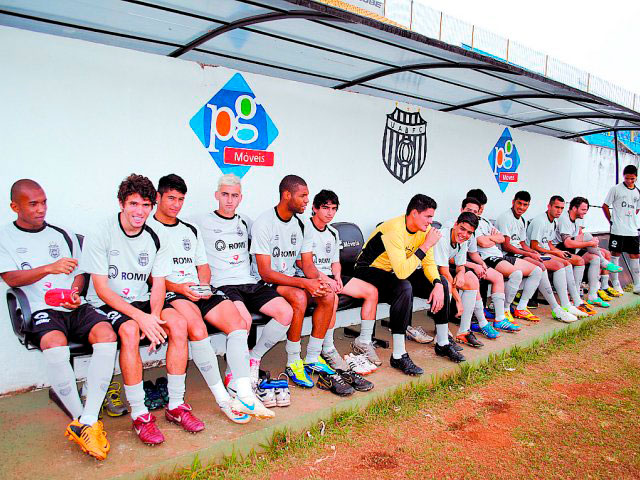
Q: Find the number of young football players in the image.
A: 14